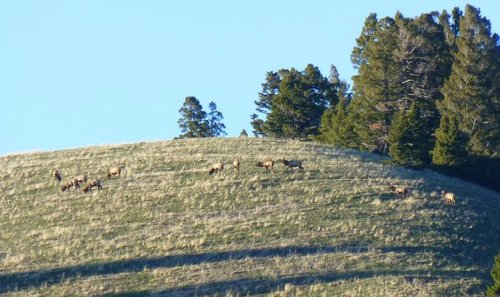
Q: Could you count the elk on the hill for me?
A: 11